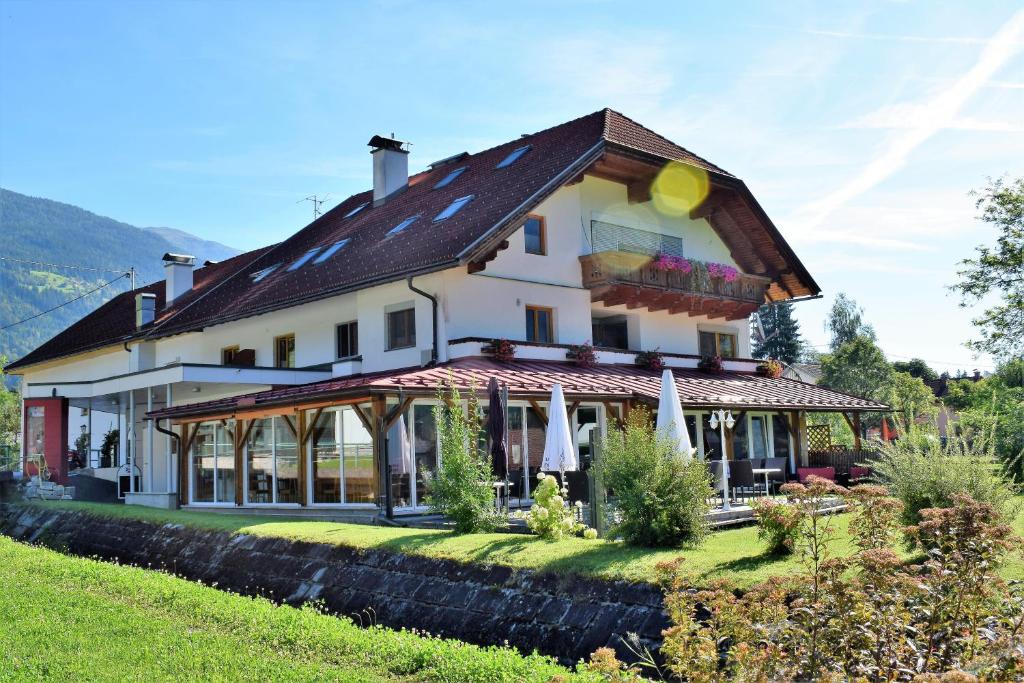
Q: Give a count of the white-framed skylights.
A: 8